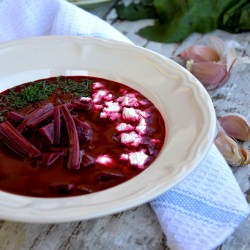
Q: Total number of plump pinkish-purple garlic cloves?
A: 4